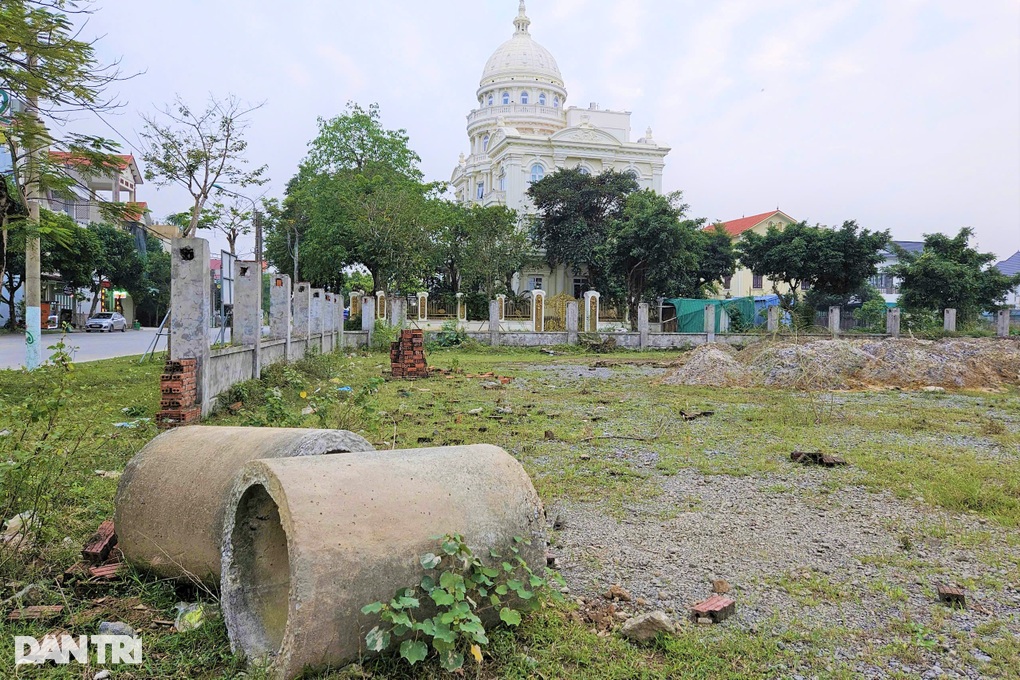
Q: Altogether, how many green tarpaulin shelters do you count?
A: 1